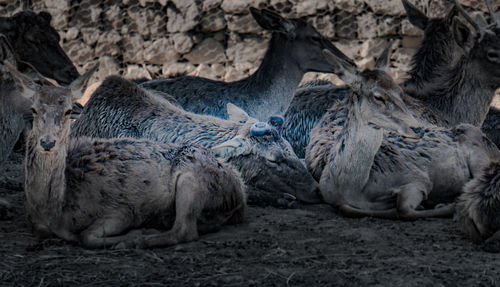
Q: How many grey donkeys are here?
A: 0